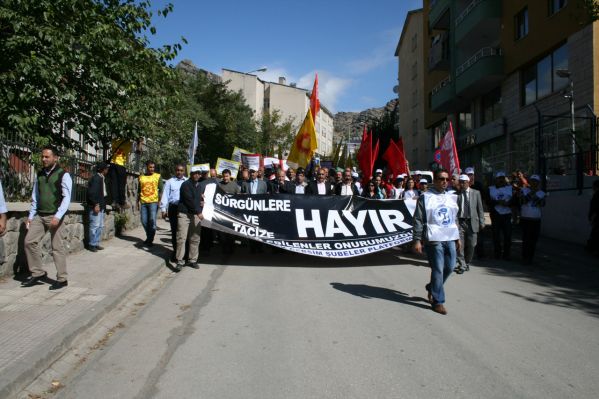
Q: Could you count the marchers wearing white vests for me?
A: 3